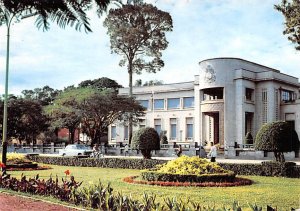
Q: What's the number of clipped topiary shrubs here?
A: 2